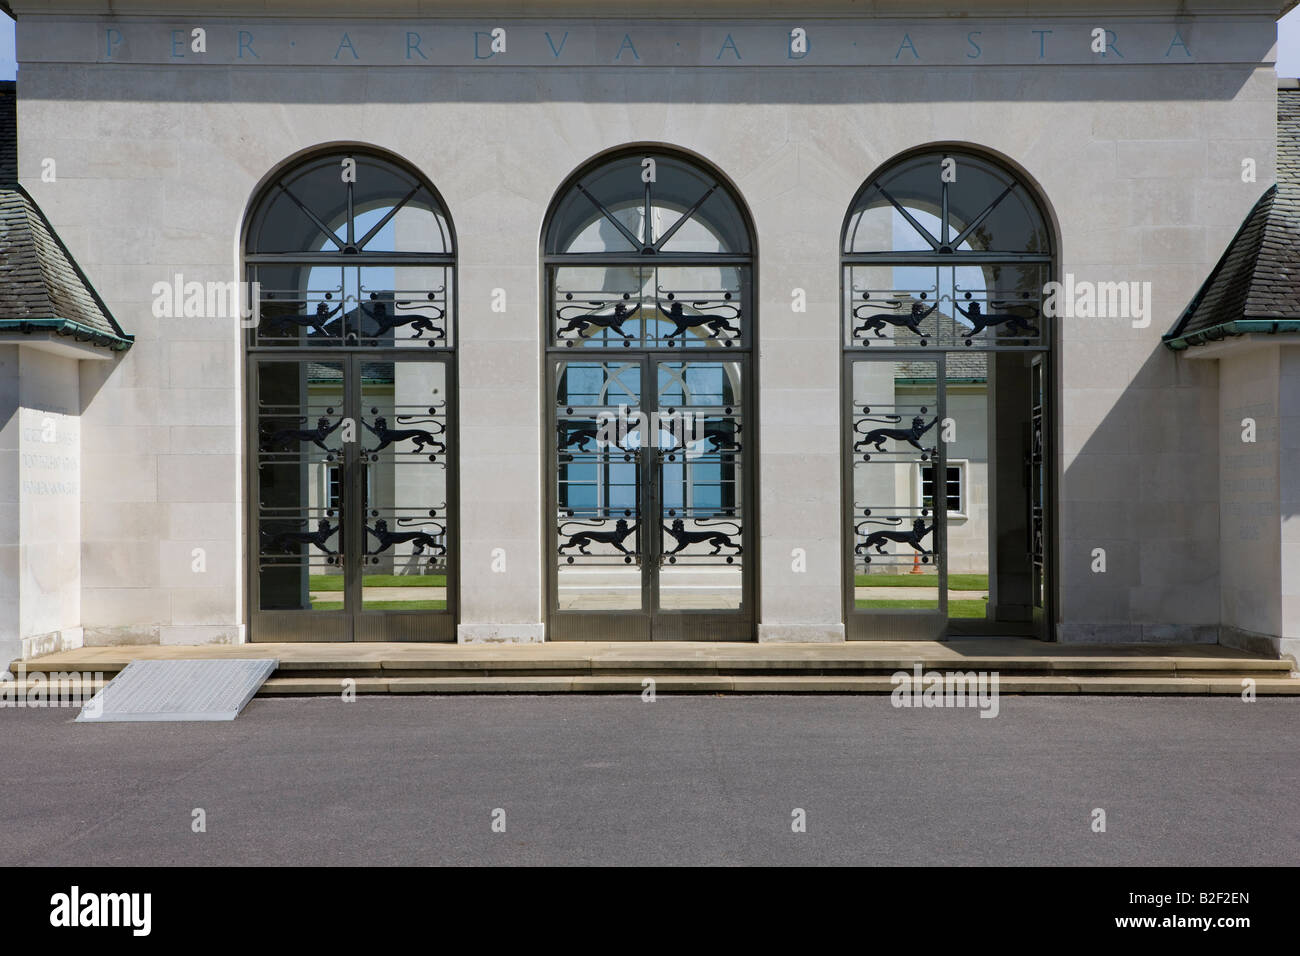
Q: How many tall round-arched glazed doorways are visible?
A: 3